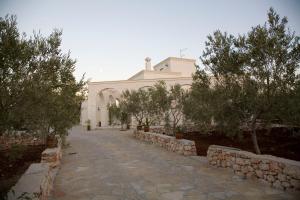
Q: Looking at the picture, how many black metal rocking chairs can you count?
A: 0